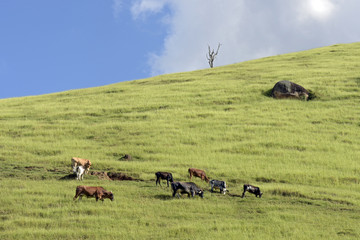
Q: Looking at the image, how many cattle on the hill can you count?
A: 8